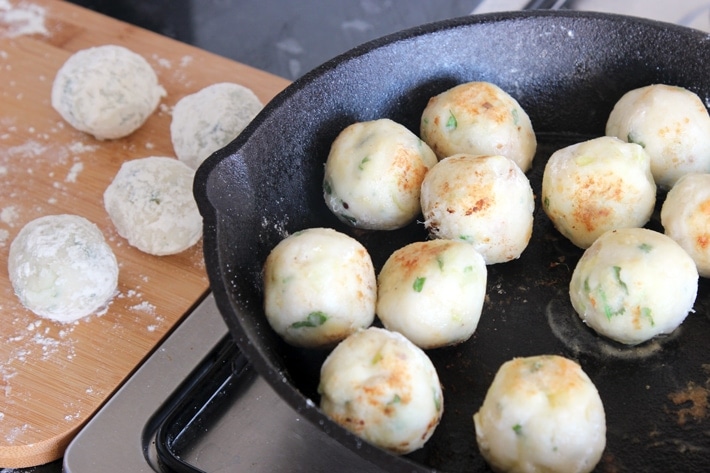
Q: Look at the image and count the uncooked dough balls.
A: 4